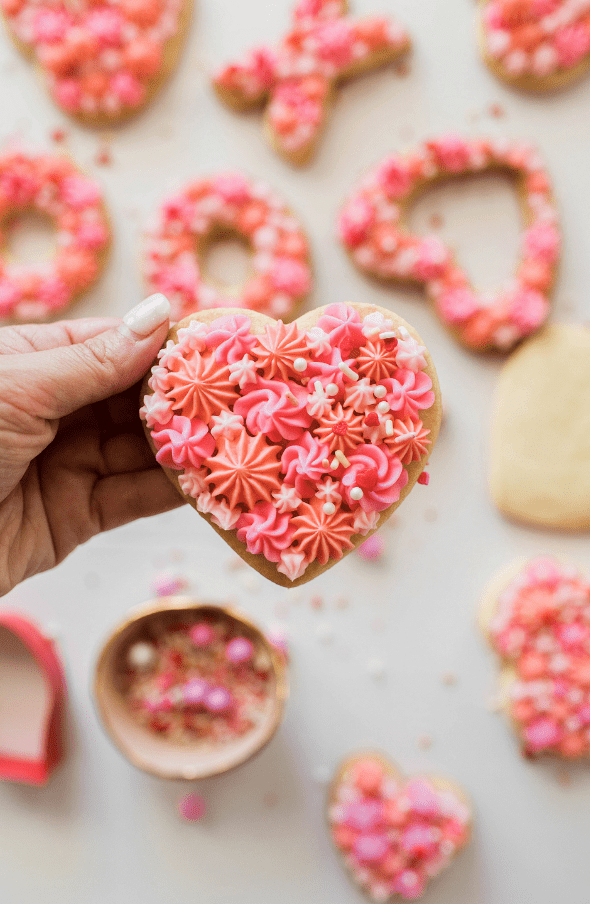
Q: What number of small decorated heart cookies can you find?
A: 1